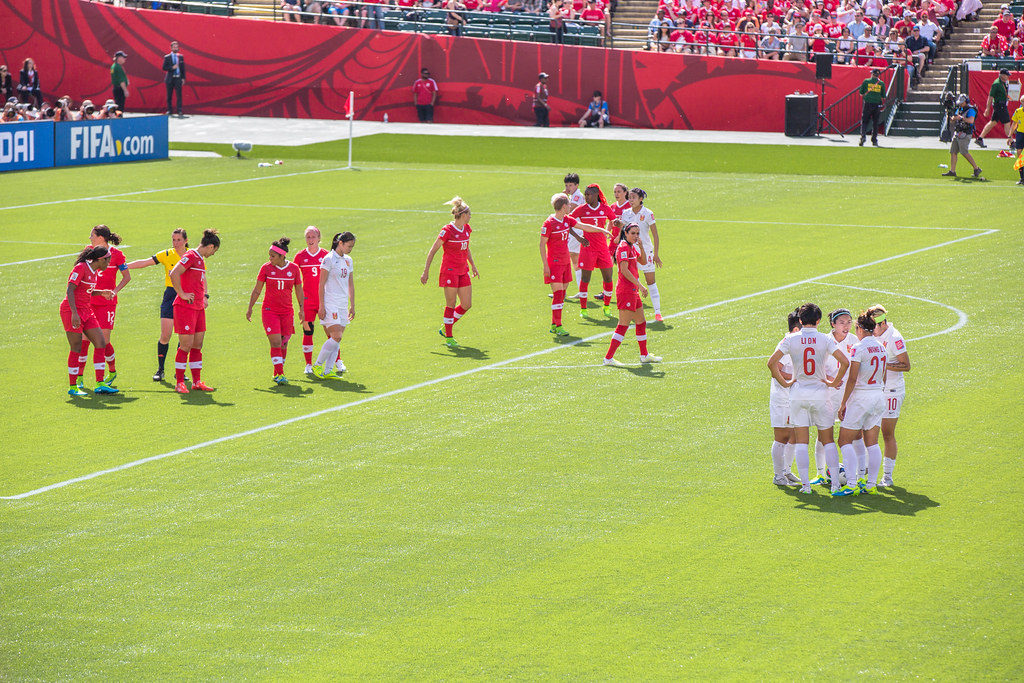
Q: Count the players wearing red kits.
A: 10